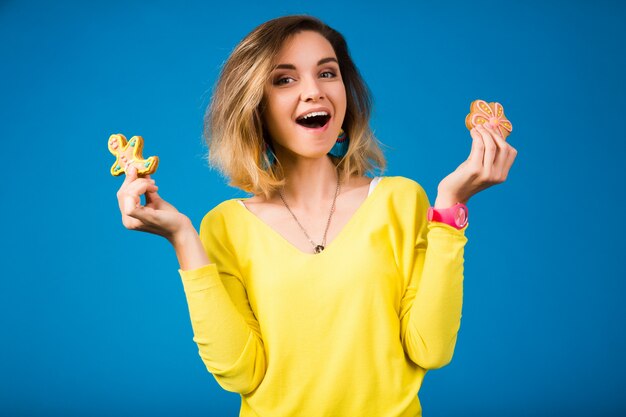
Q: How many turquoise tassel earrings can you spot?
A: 2